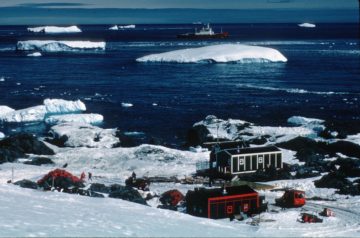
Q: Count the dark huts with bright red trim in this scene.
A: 1